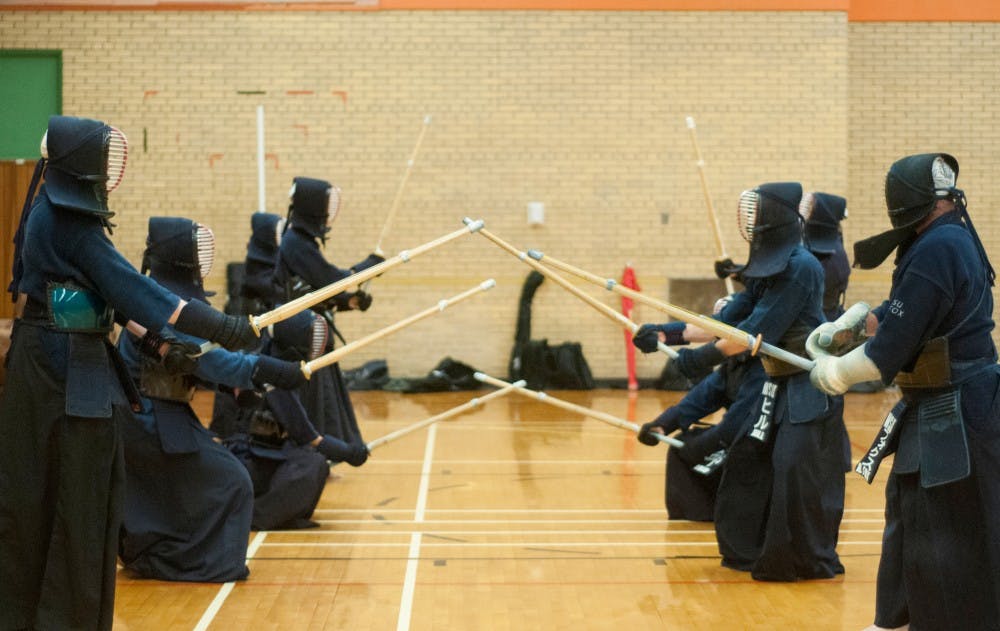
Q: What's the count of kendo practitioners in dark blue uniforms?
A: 9